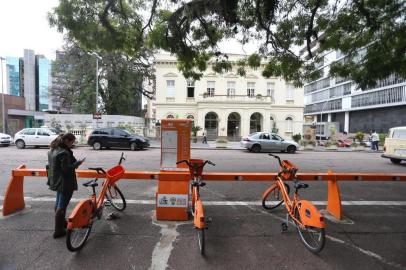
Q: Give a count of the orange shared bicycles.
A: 3